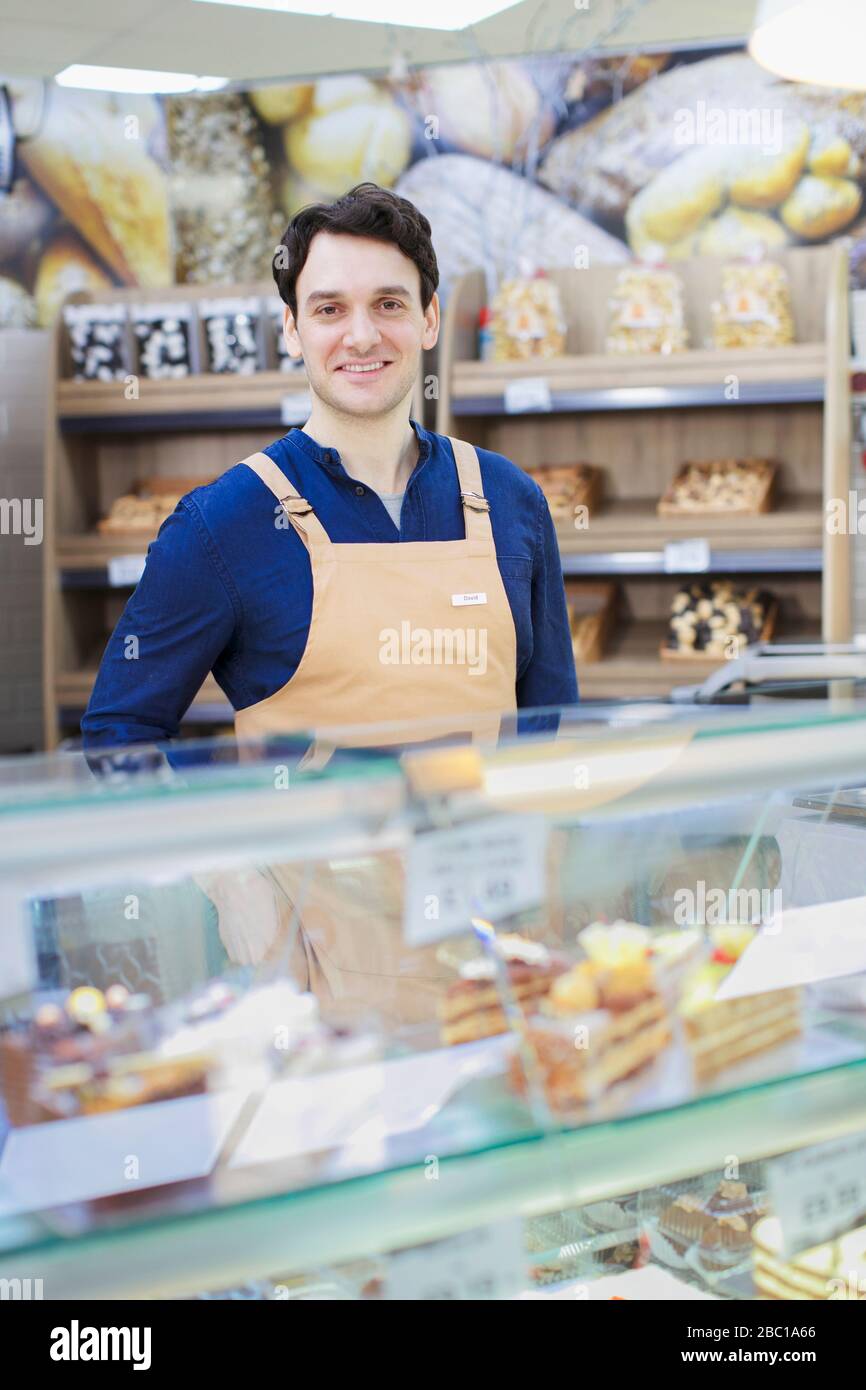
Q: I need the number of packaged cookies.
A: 3